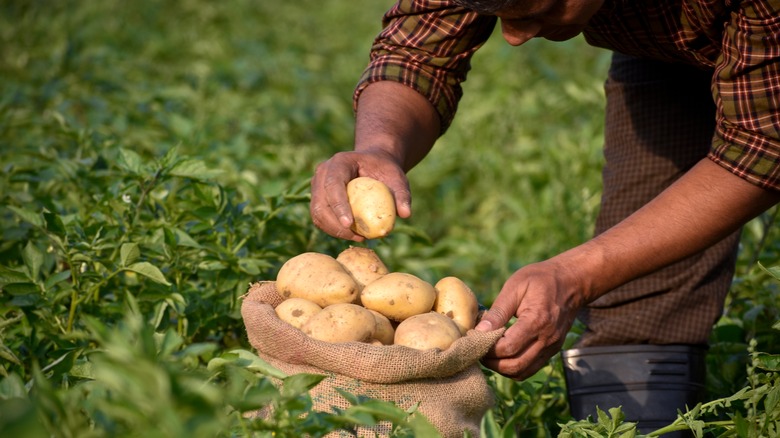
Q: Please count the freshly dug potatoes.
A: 9